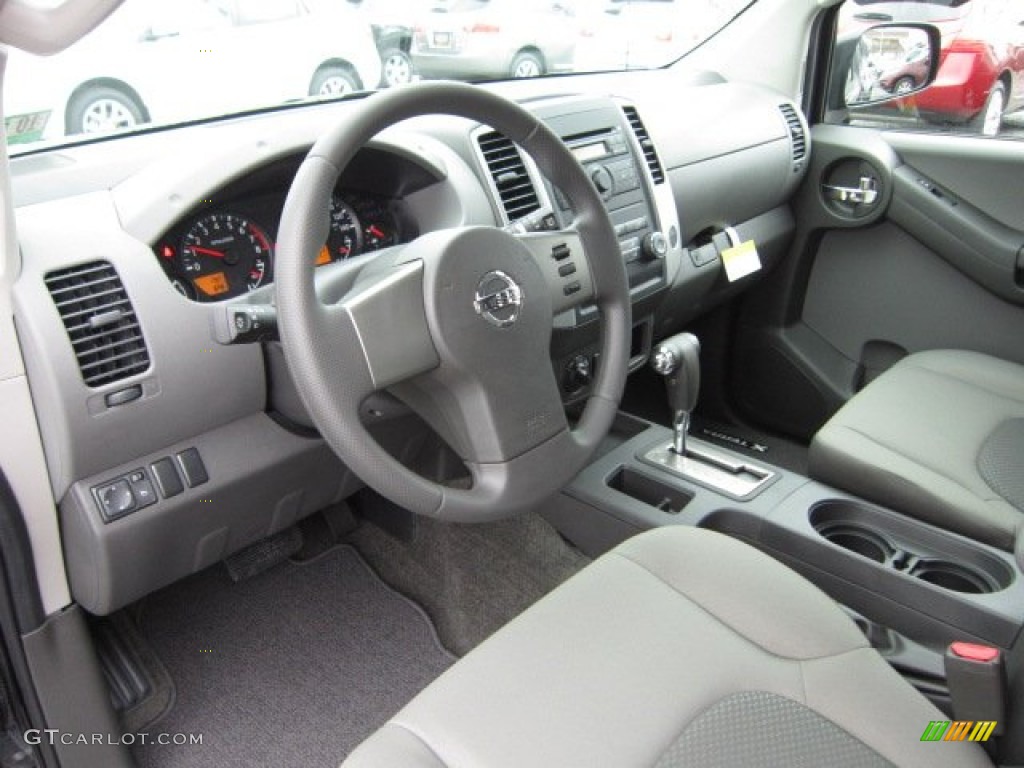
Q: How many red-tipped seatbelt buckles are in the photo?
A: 1